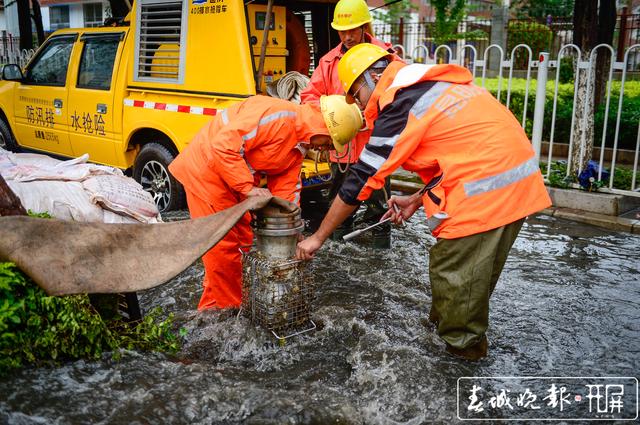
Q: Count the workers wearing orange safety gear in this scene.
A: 3